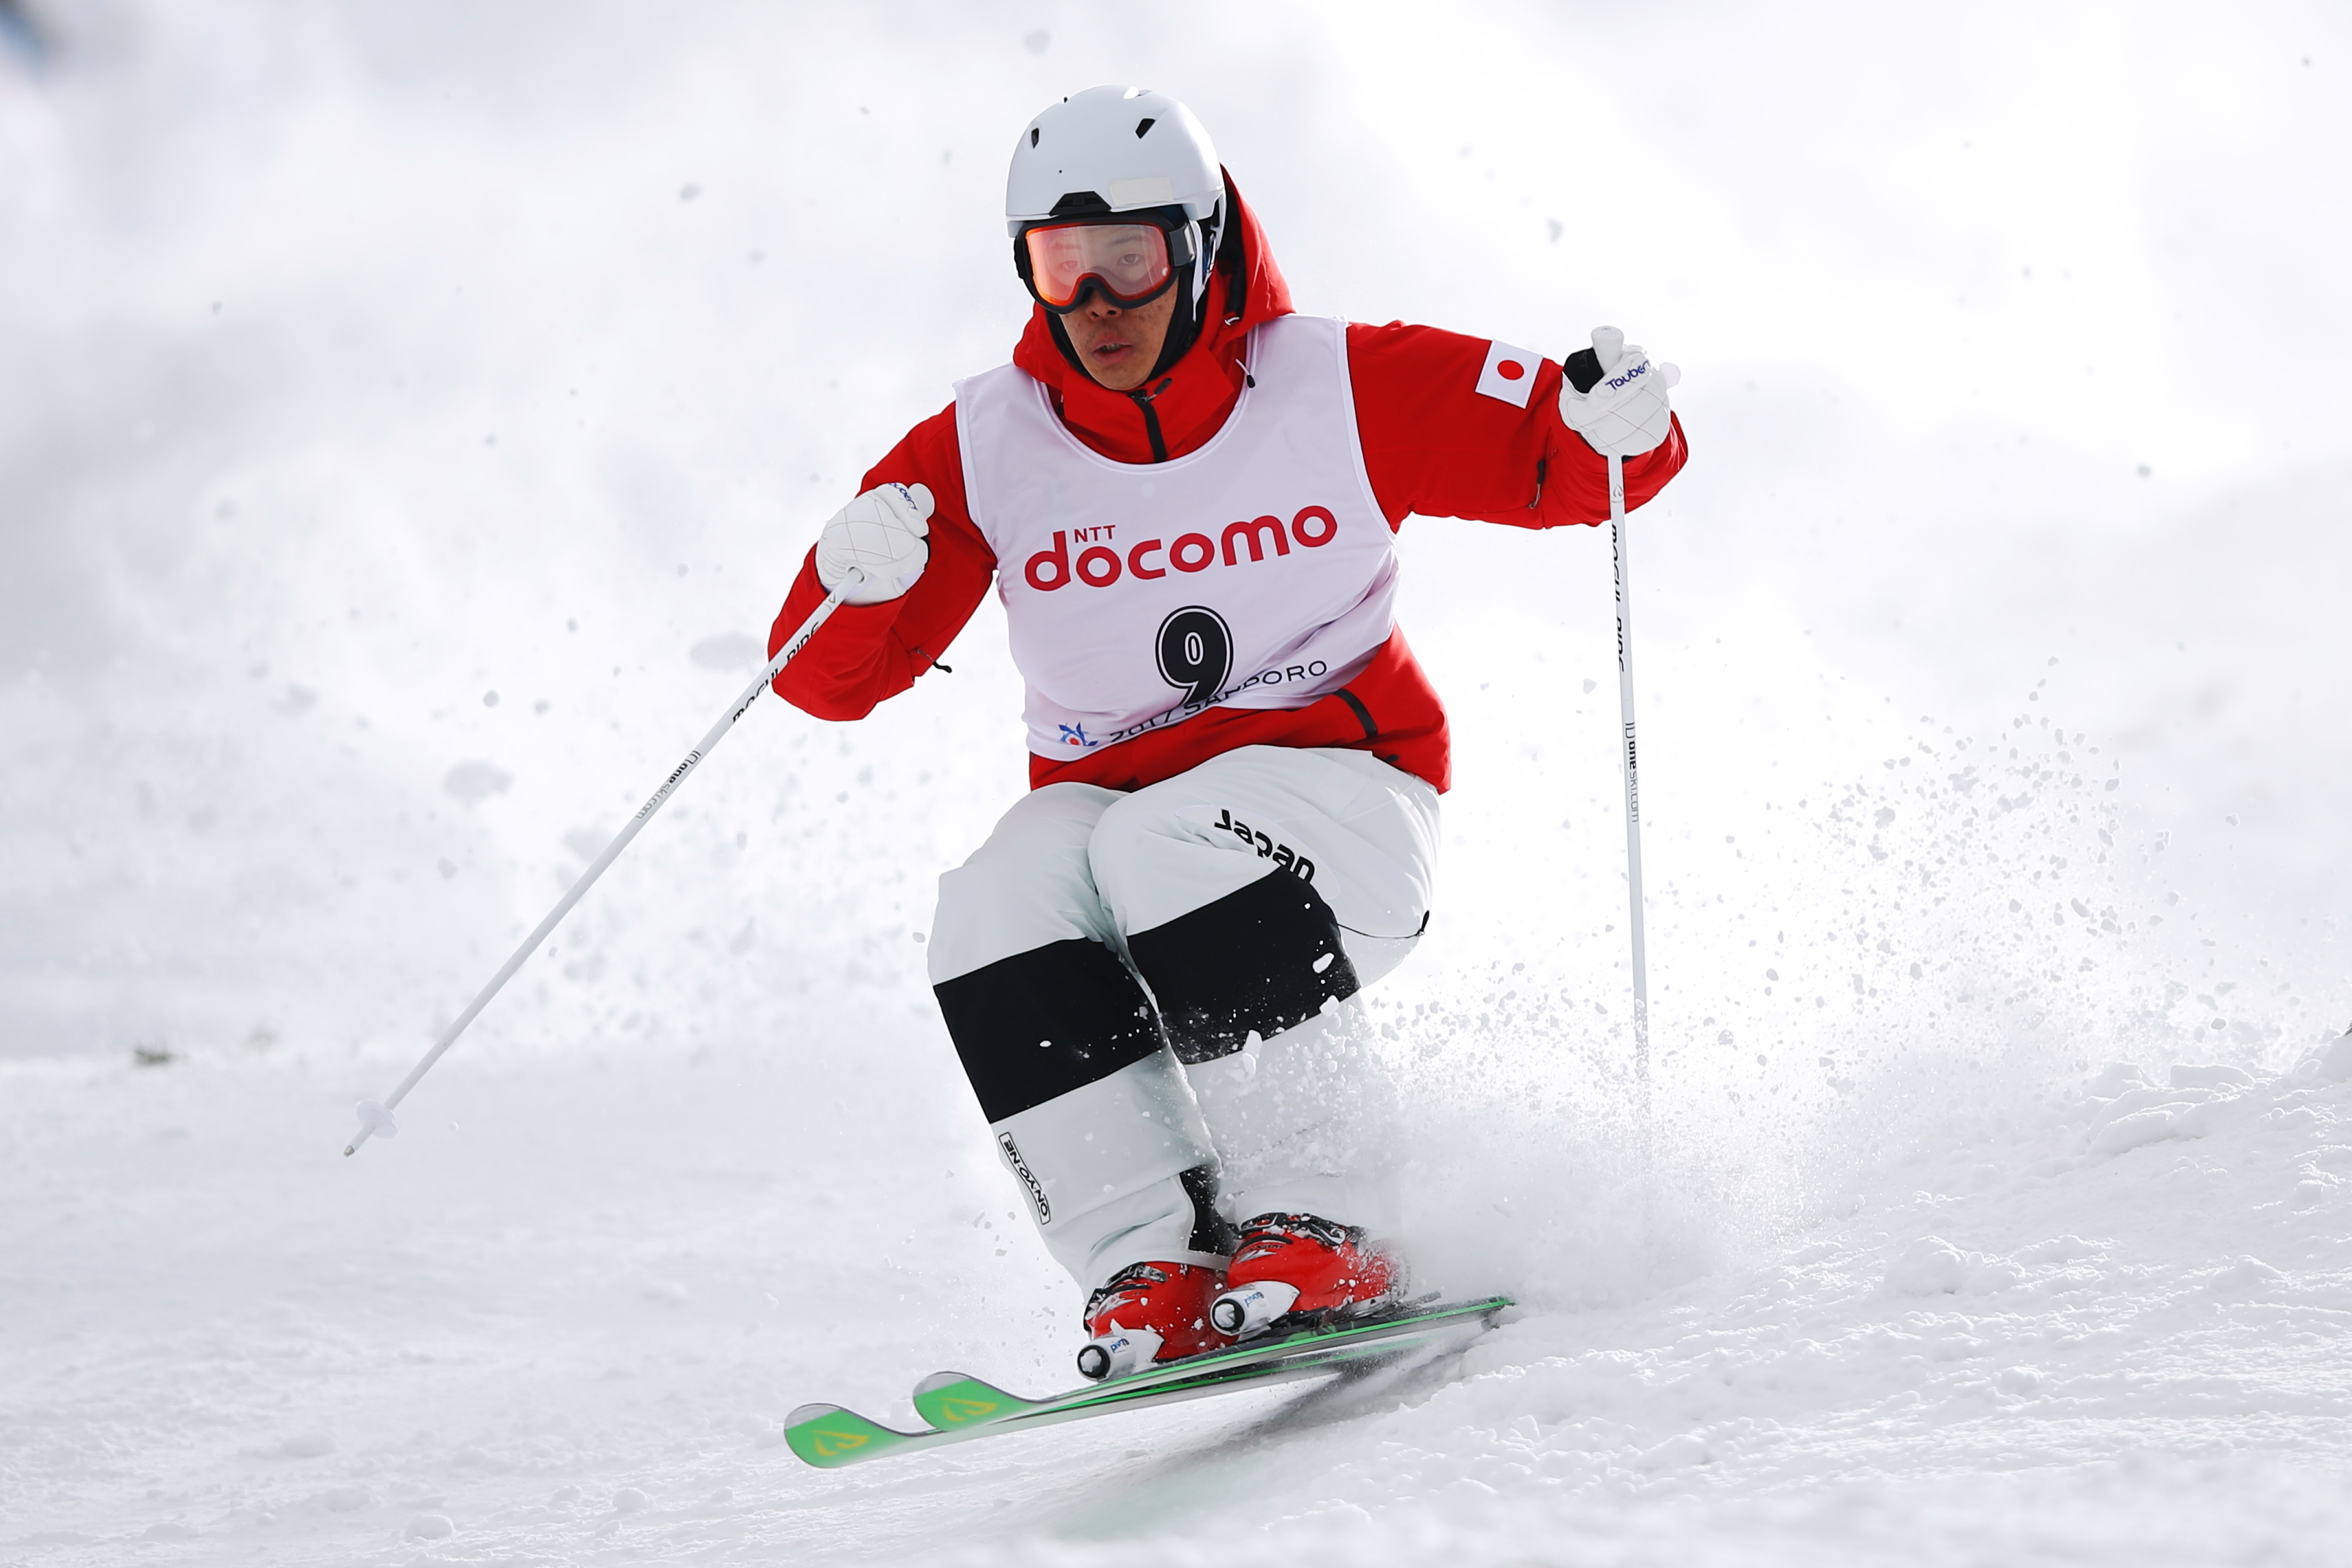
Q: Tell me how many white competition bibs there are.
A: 1